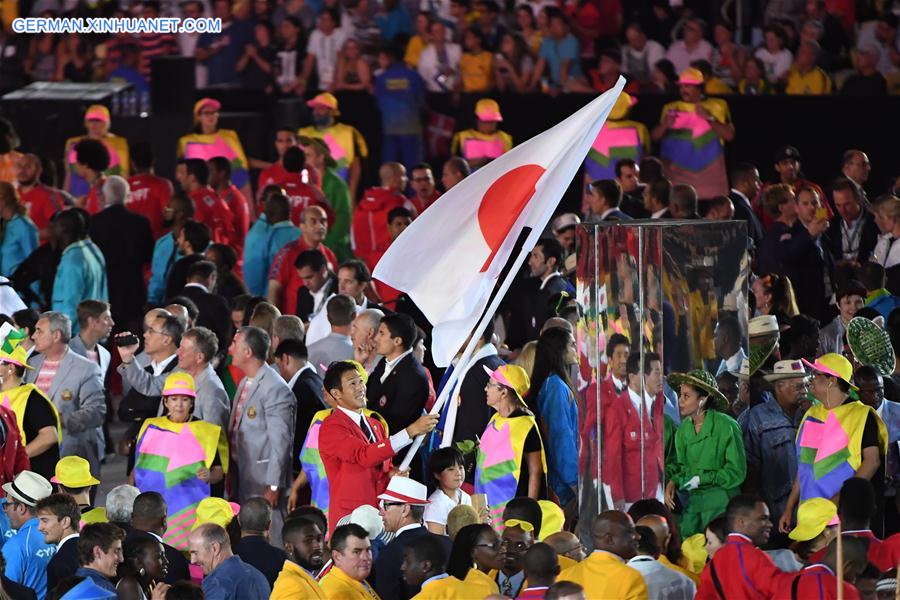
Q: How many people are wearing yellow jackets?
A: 8